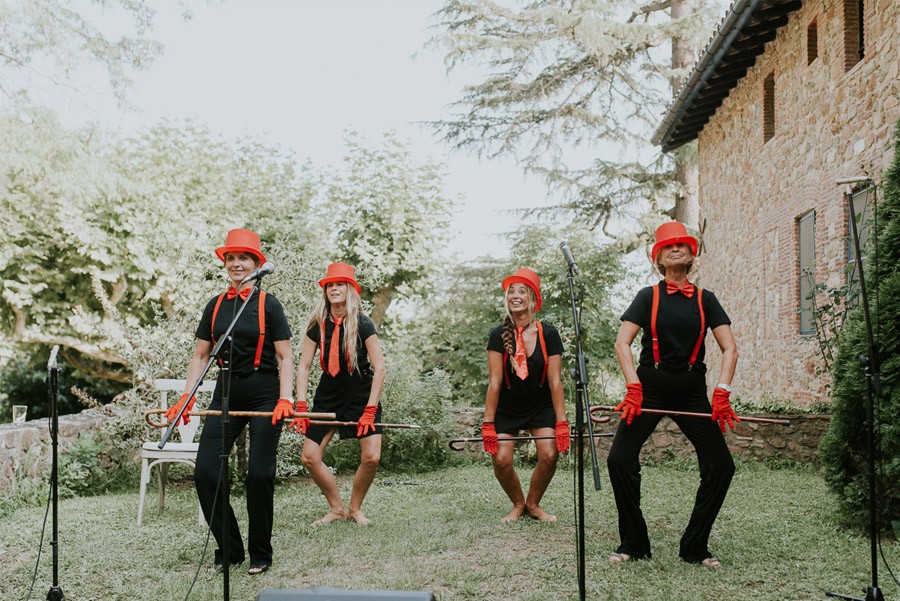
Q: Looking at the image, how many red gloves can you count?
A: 8